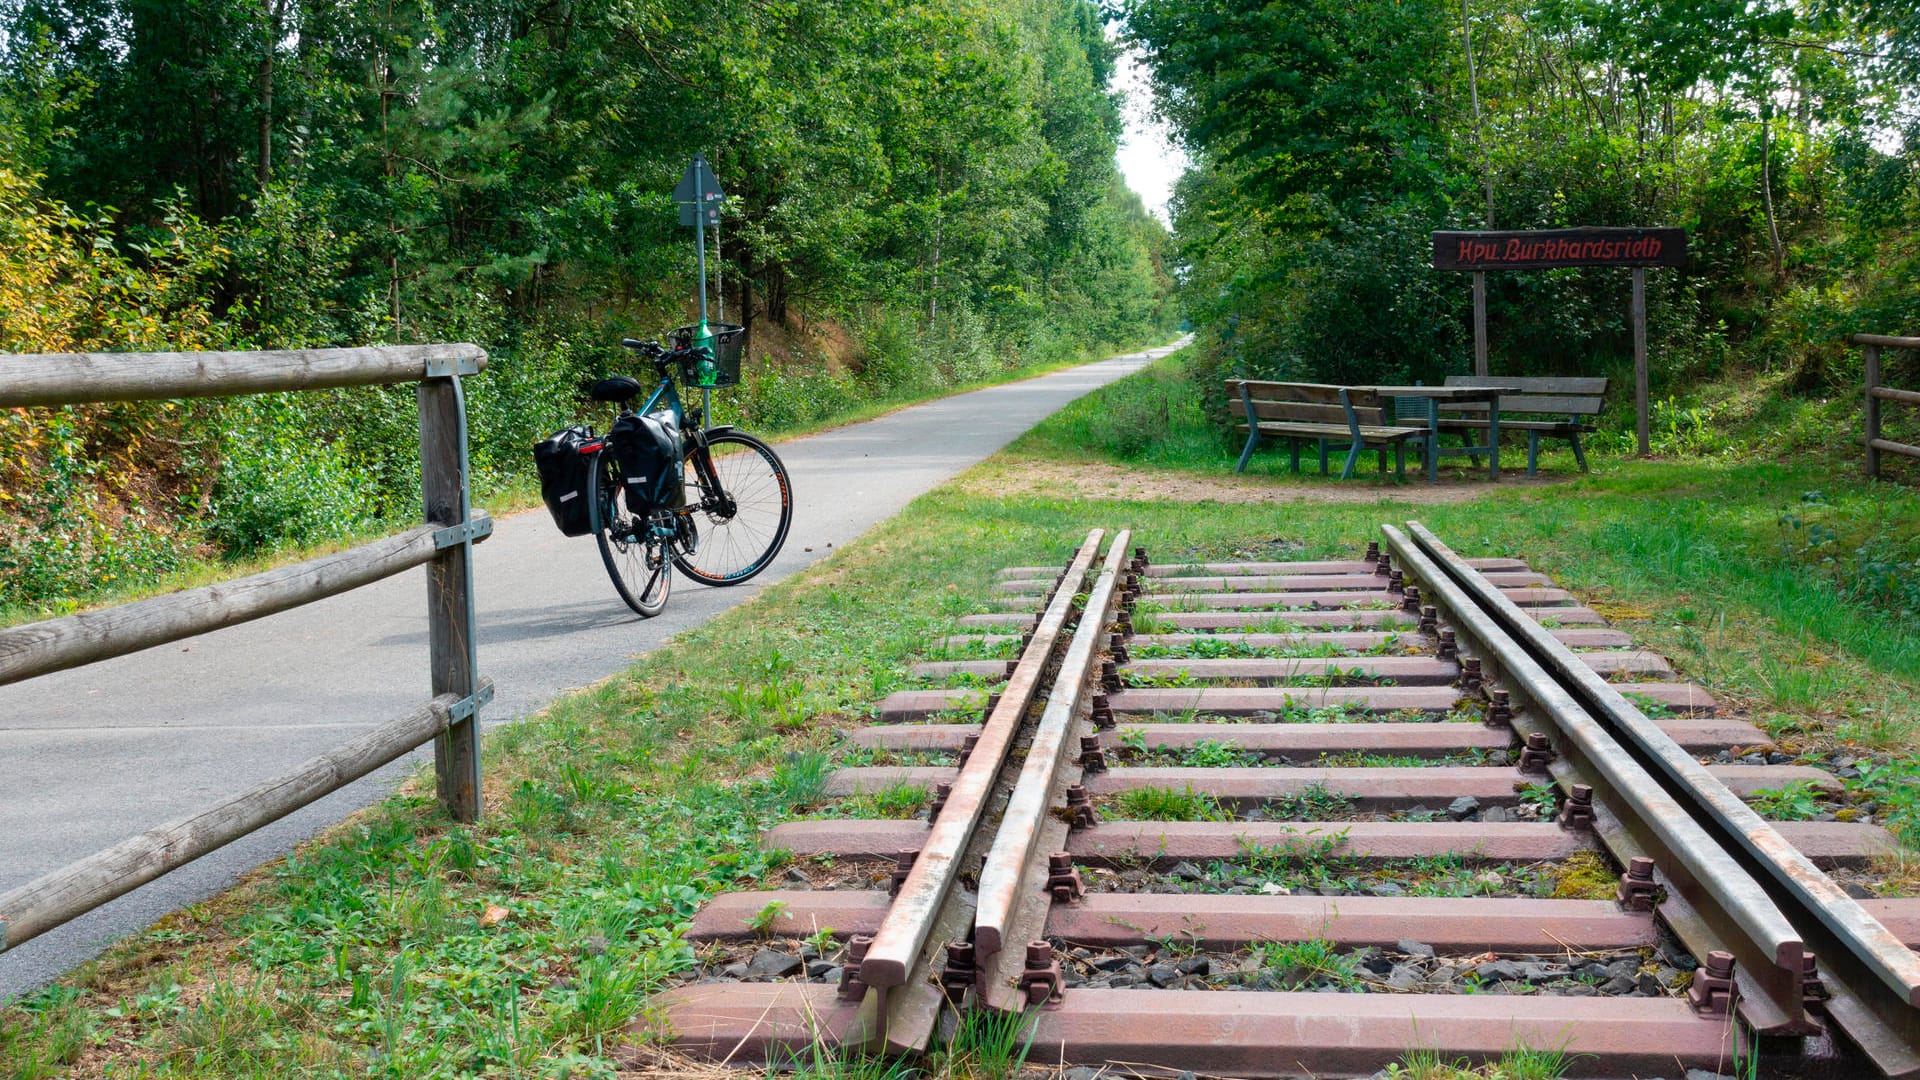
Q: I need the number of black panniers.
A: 2